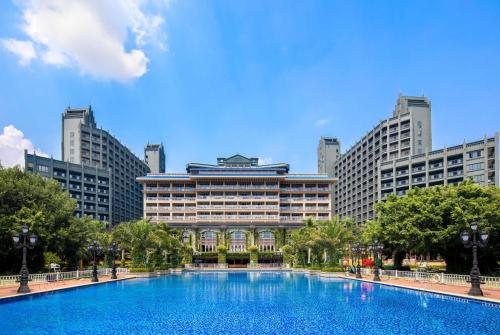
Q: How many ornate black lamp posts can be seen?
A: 6